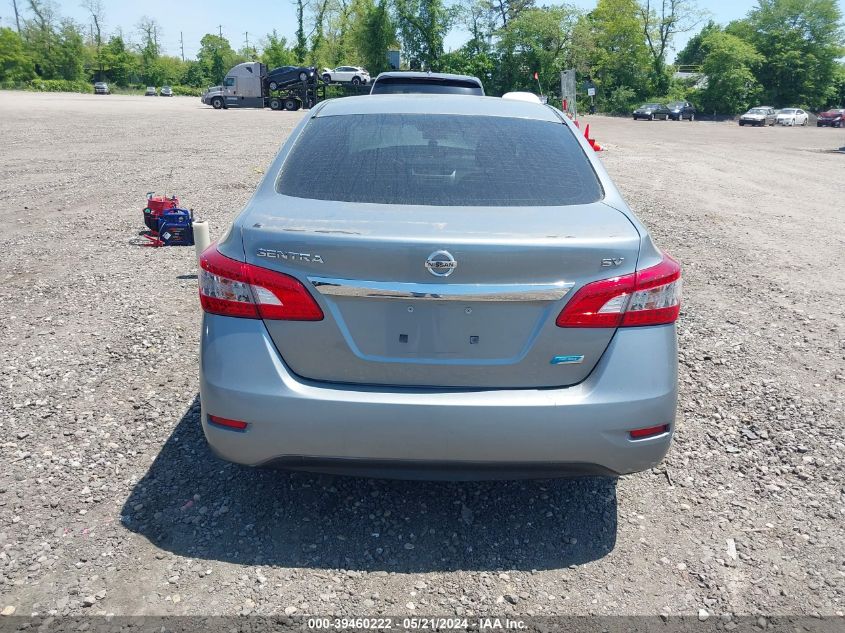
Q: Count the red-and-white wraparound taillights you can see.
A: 2